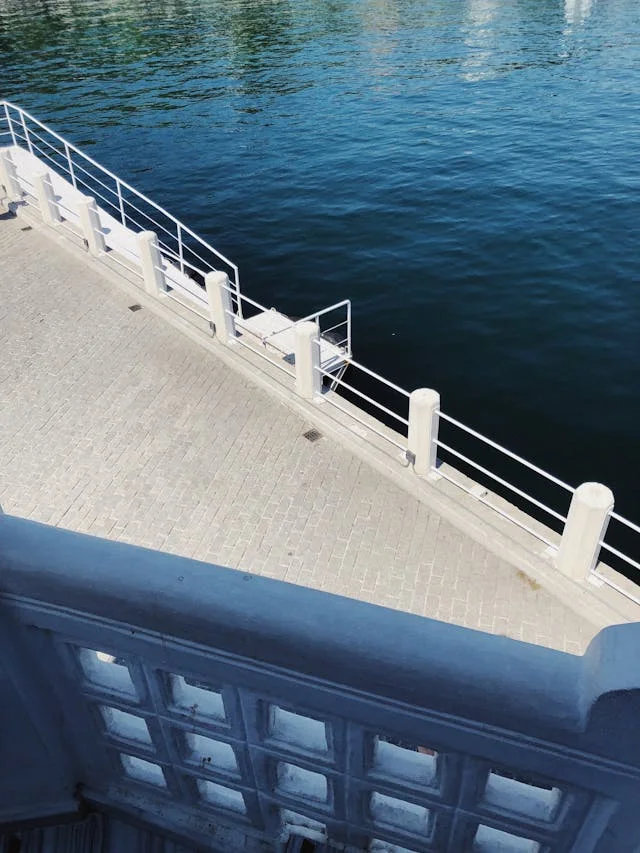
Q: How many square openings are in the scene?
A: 14